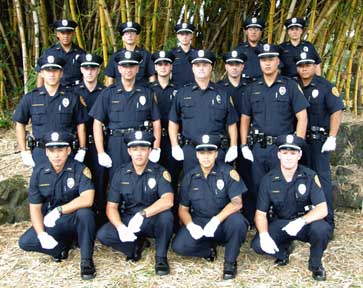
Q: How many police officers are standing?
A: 13